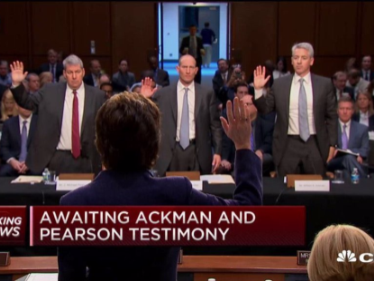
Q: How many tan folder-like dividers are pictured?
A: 3